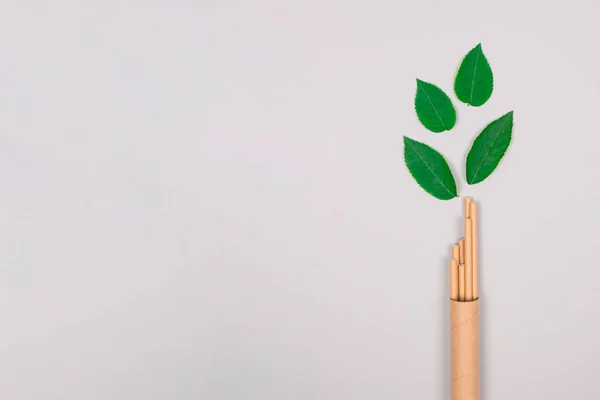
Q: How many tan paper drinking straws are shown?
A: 7